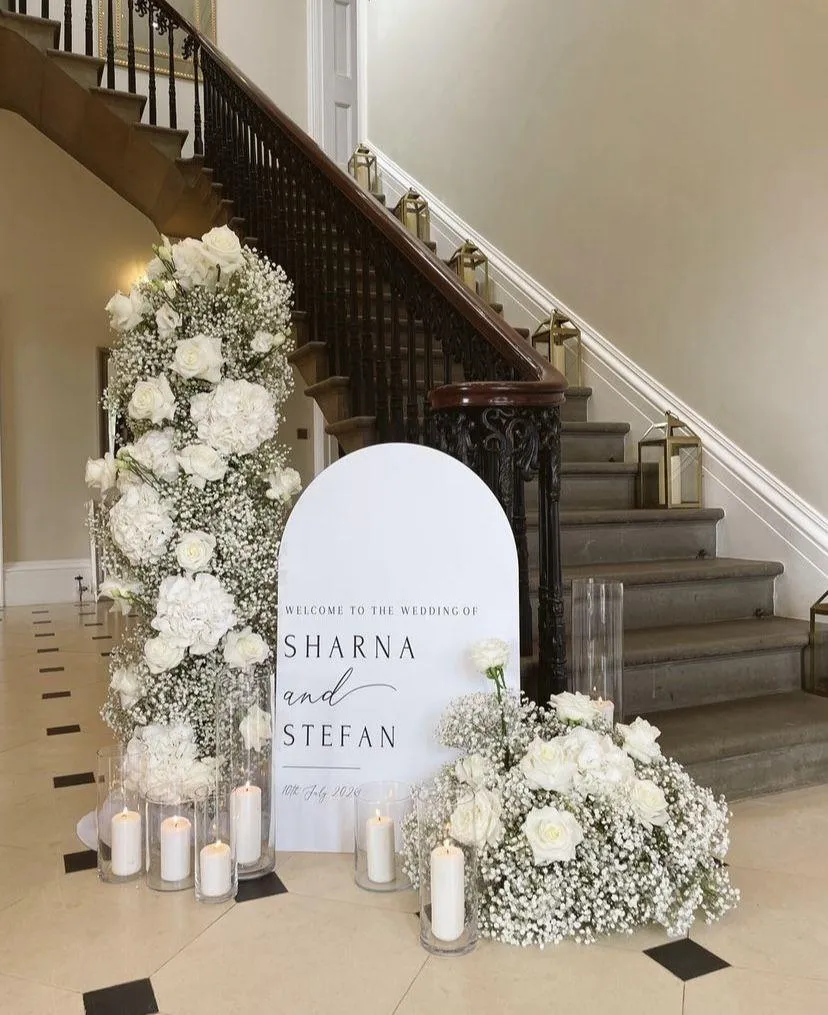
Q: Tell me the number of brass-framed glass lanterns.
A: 6